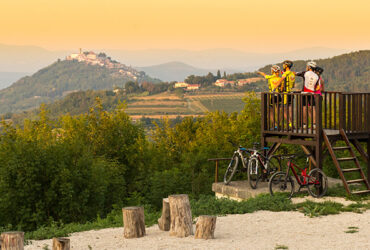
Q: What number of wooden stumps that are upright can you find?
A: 6